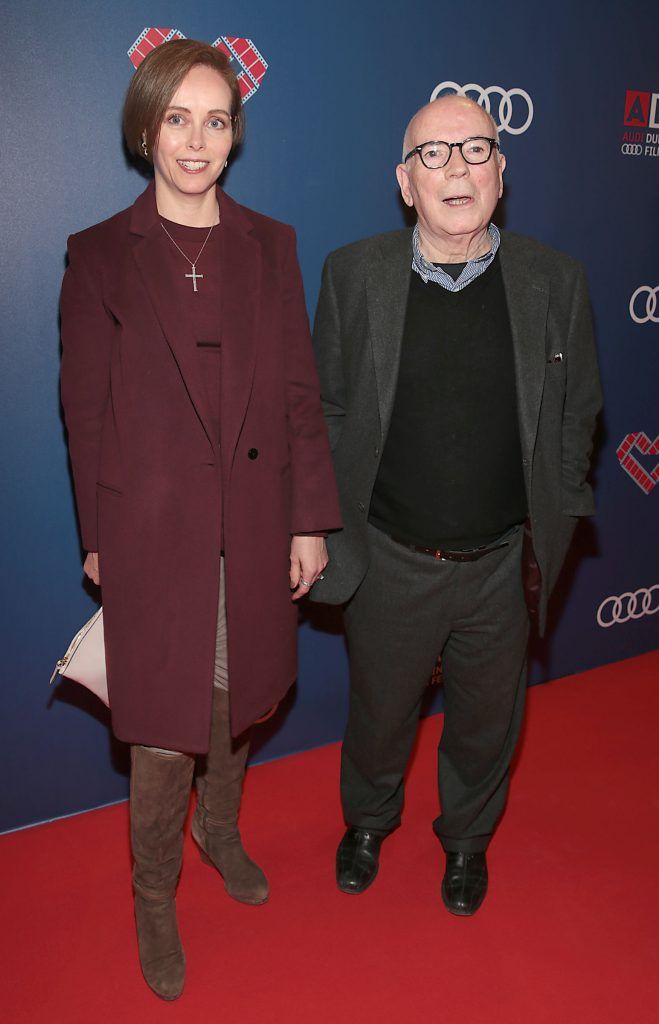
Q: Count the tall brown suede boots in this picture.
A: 2